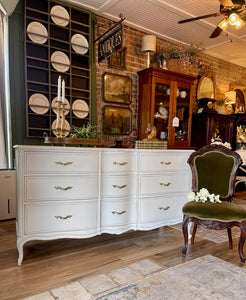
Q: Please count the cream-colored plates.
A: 8